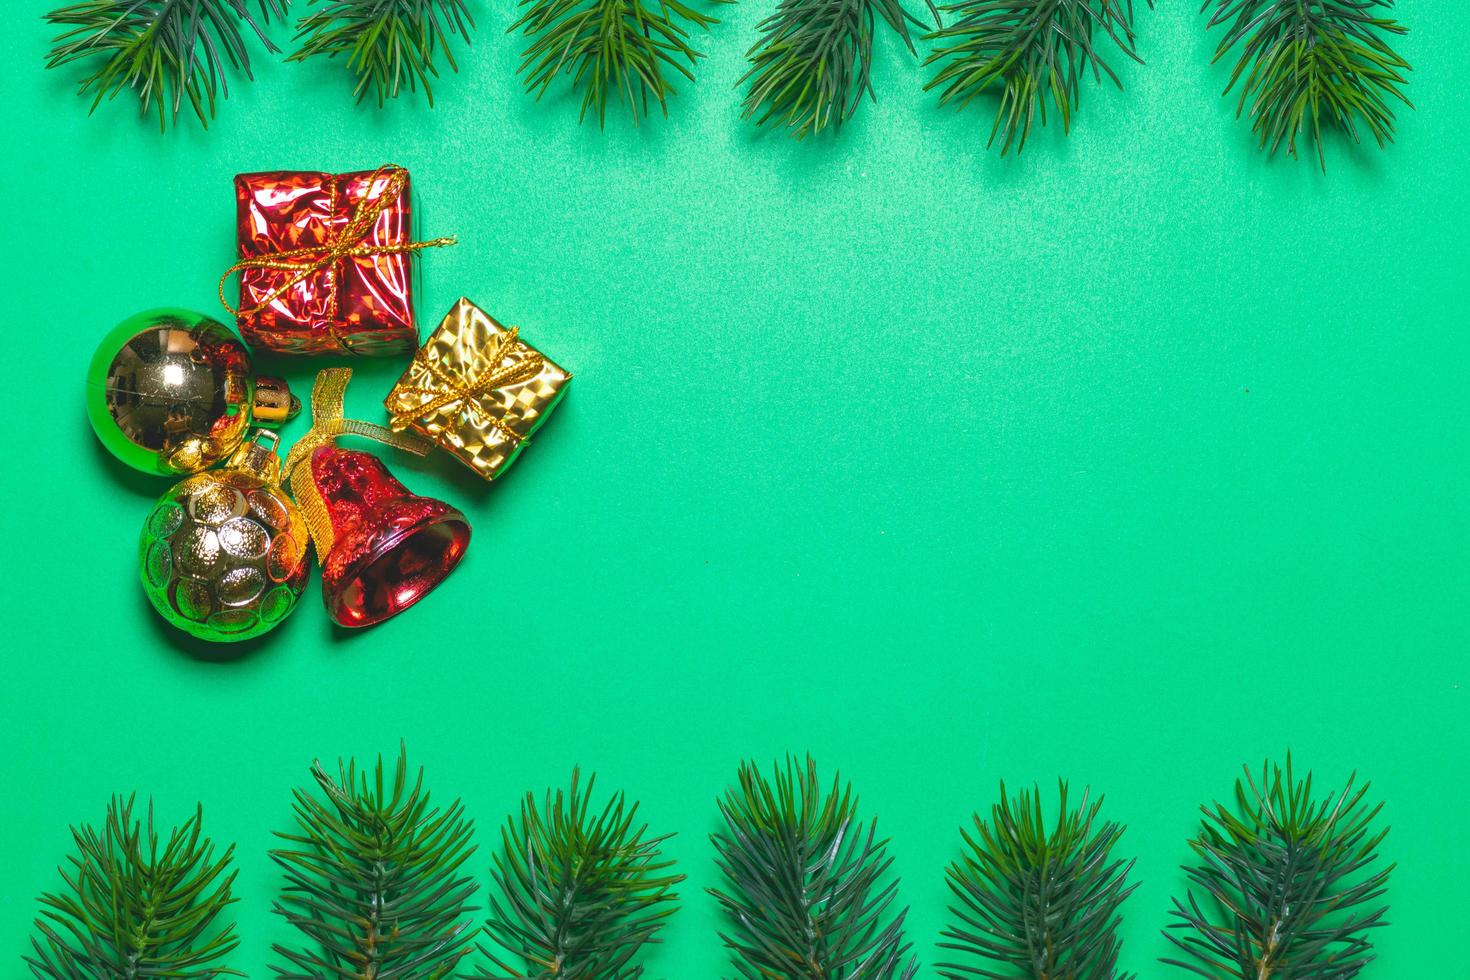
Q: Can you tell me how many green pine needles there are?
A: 12